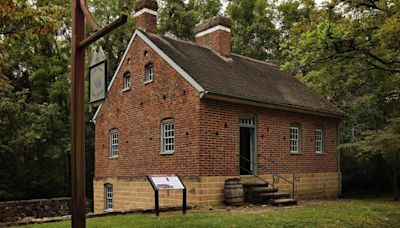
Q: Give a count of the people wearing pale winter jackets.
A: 0